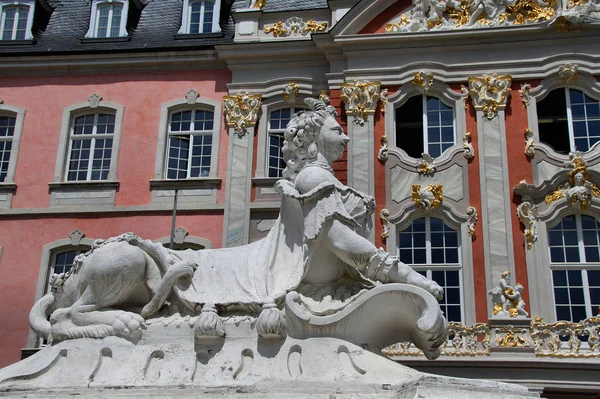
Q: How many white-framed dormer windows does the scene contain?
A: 3